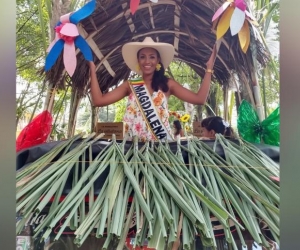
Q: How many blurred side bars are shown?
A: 2